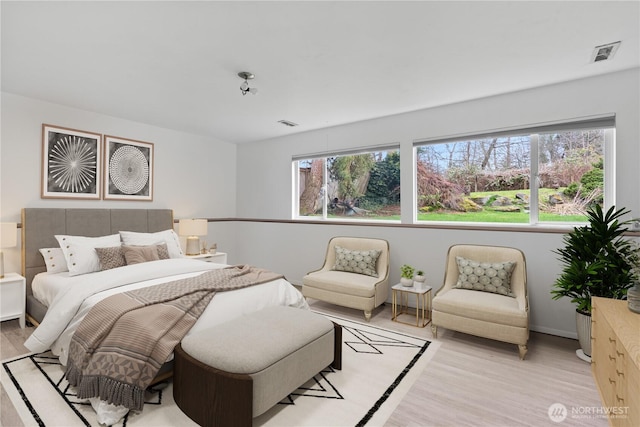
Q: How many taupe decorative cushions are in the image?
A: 3